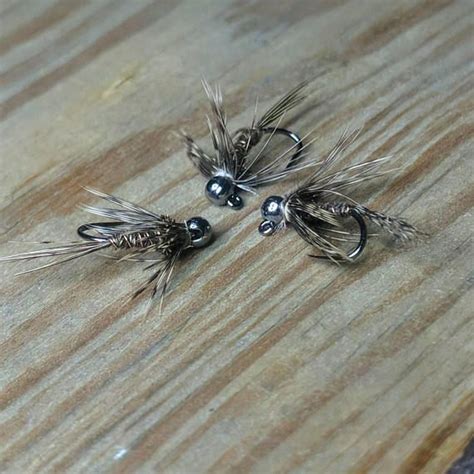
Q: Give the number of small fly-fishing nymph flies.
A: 3